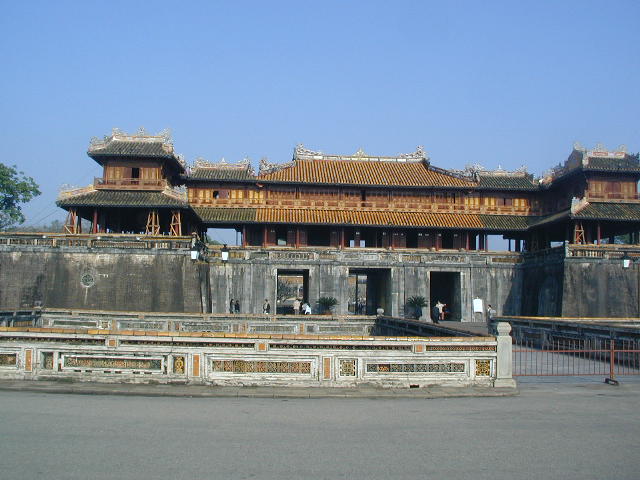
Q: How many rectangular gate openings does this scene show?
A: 3